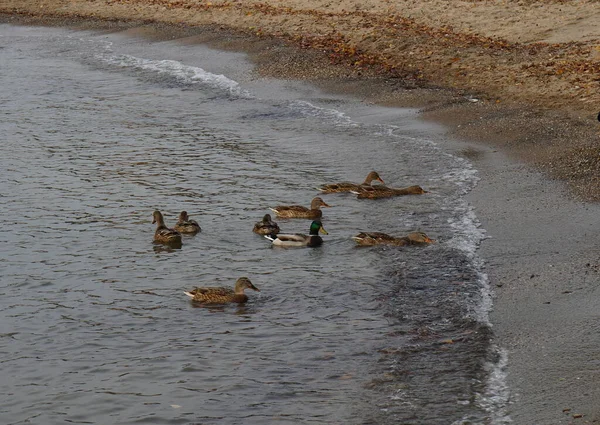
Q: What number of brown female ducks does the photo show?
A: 8